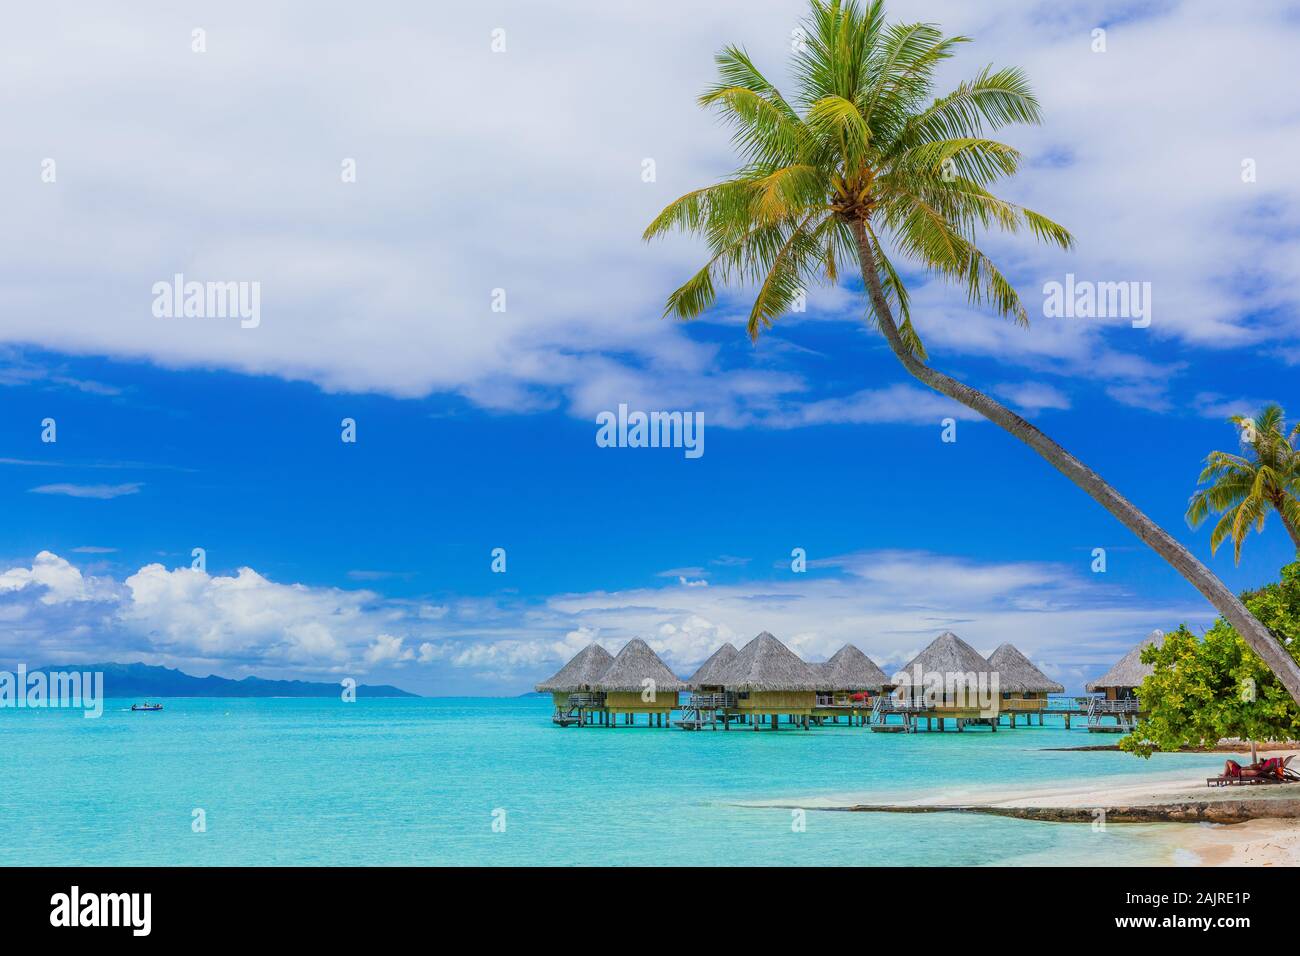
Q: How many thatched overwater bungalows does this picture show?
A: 8